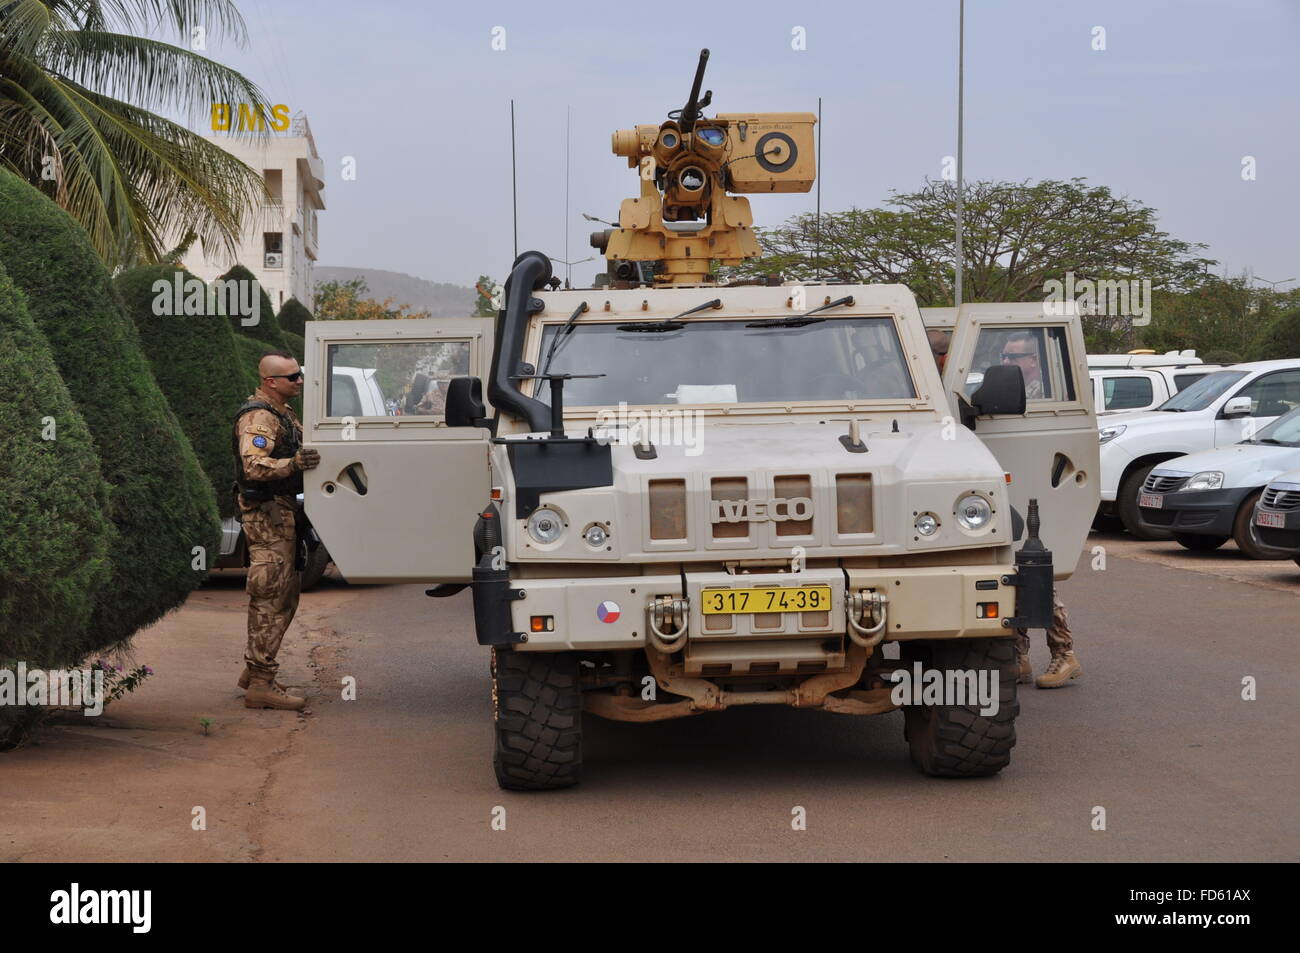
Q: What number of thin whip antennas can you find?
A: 3